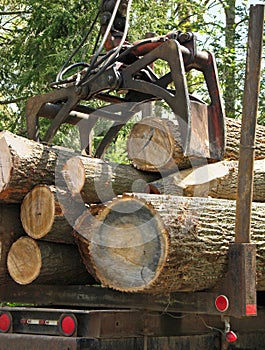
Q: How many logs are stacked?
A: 7